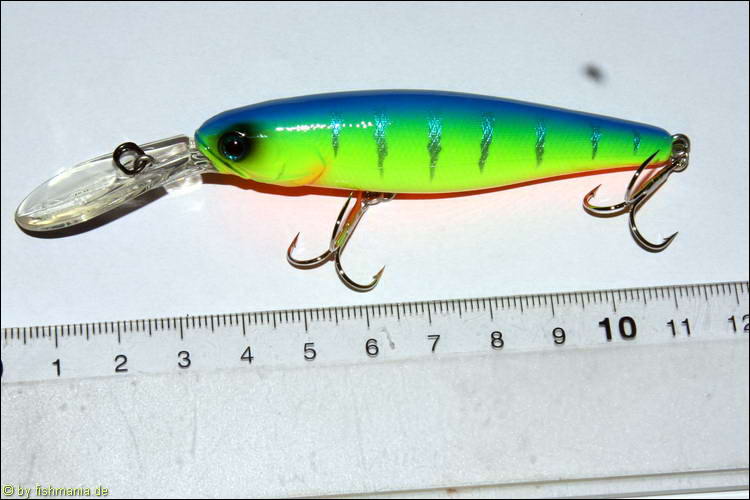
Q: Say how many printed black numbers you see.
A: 12